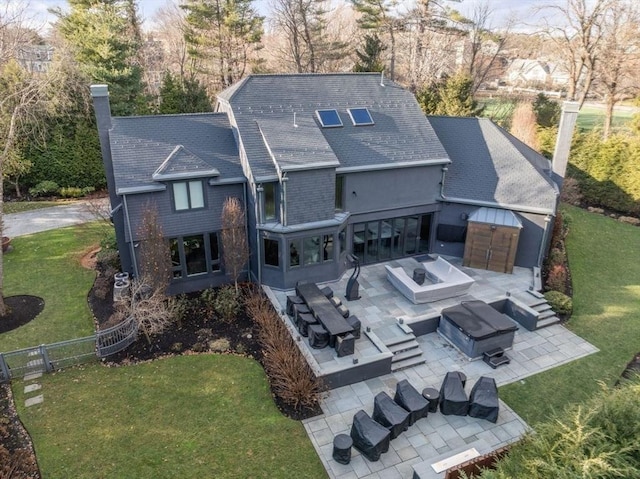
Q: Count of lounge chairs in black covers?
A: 5